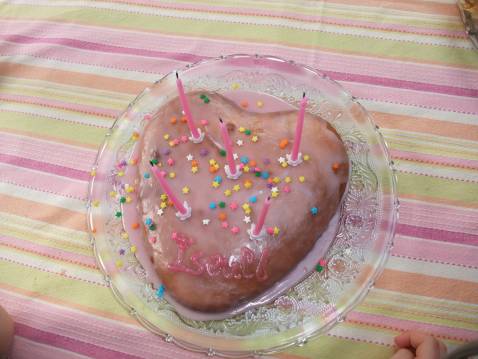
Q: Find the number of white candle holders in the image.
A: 5